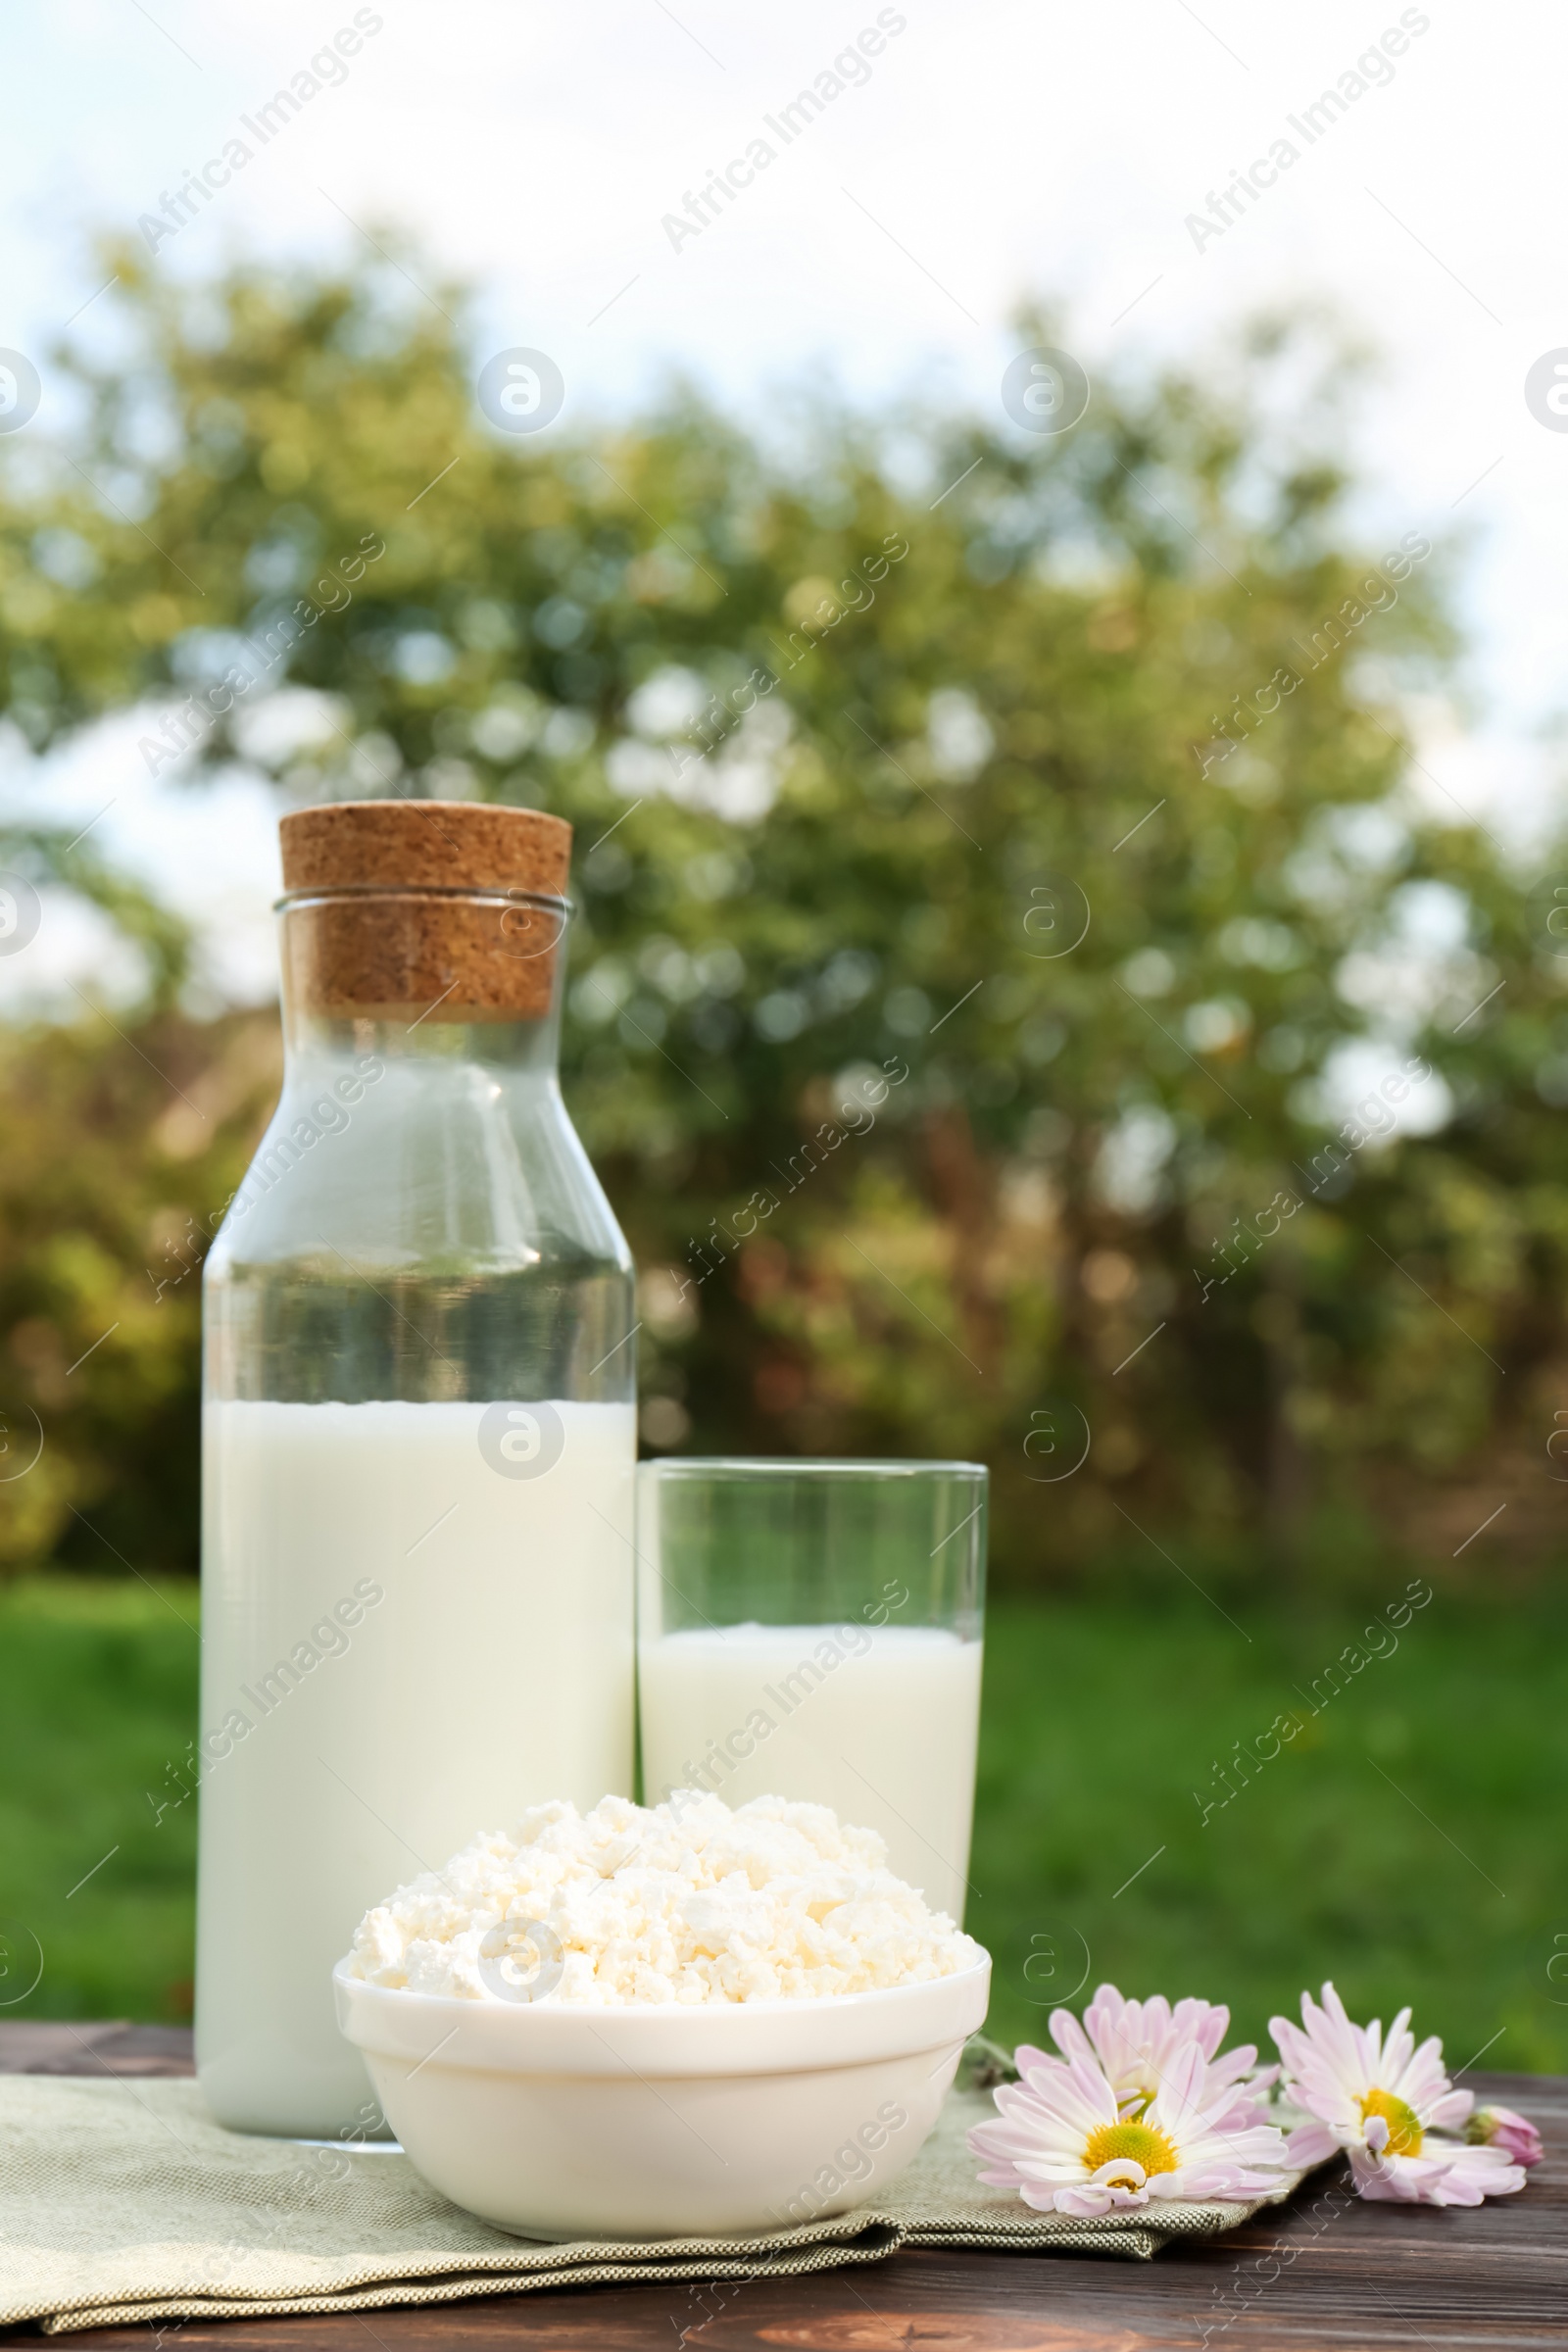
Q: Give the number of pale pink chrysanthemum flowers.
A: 3